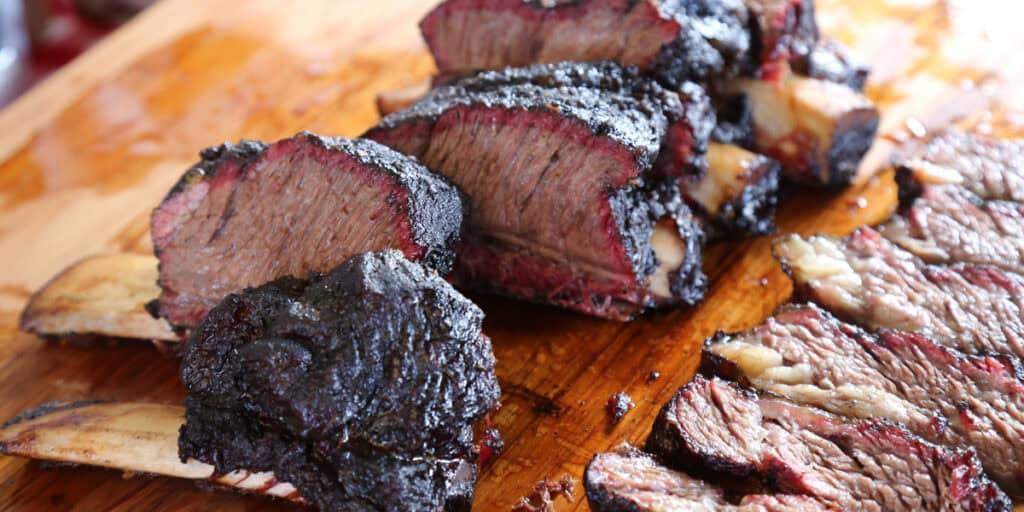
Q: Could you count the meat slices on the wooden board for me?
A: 6